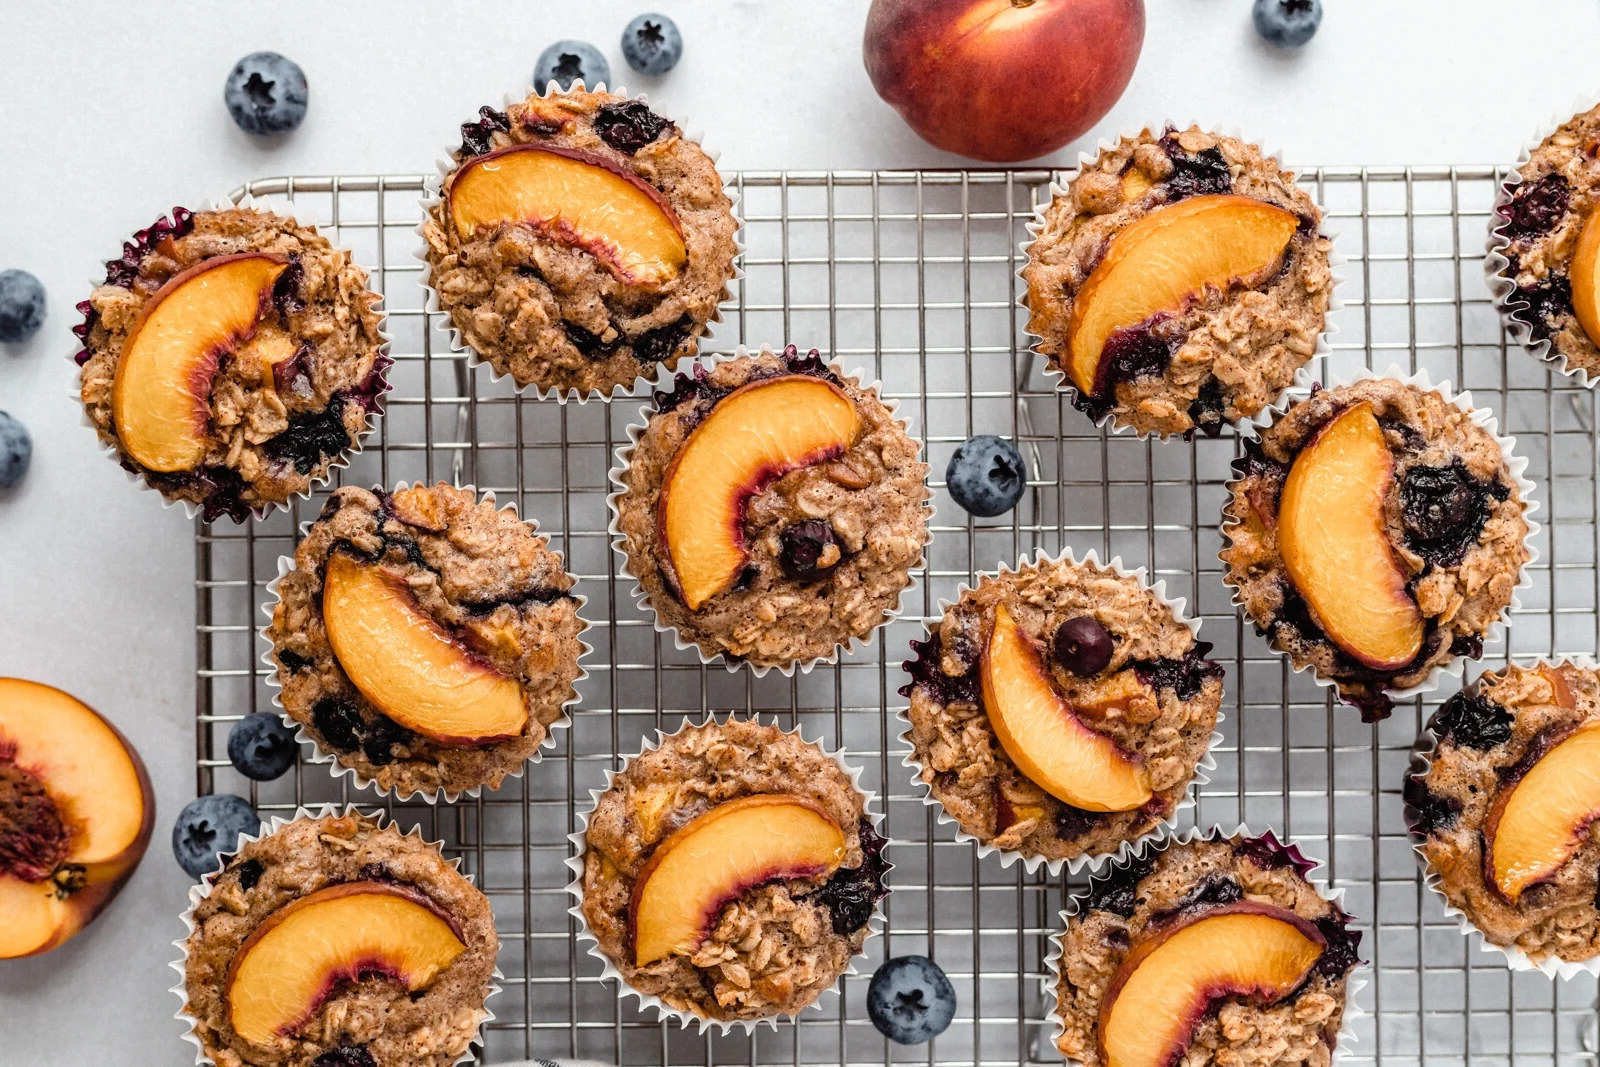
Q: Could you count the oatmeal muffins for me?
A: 12